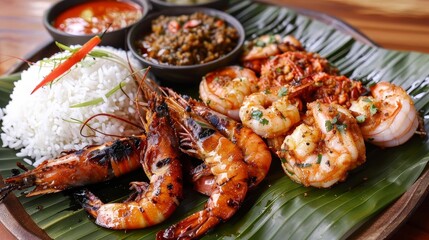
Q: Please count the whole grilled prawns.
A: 4